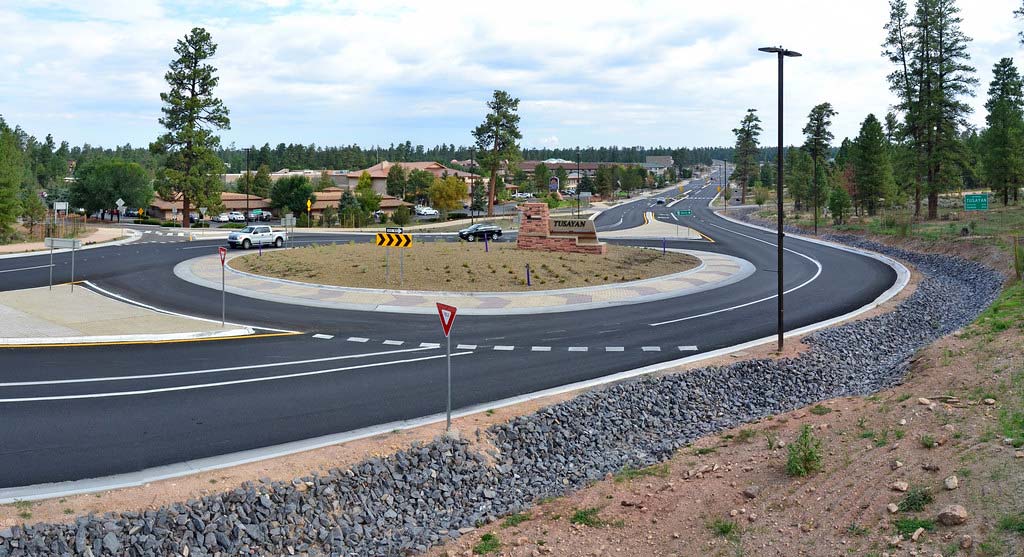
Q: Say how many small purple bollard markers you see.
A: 4